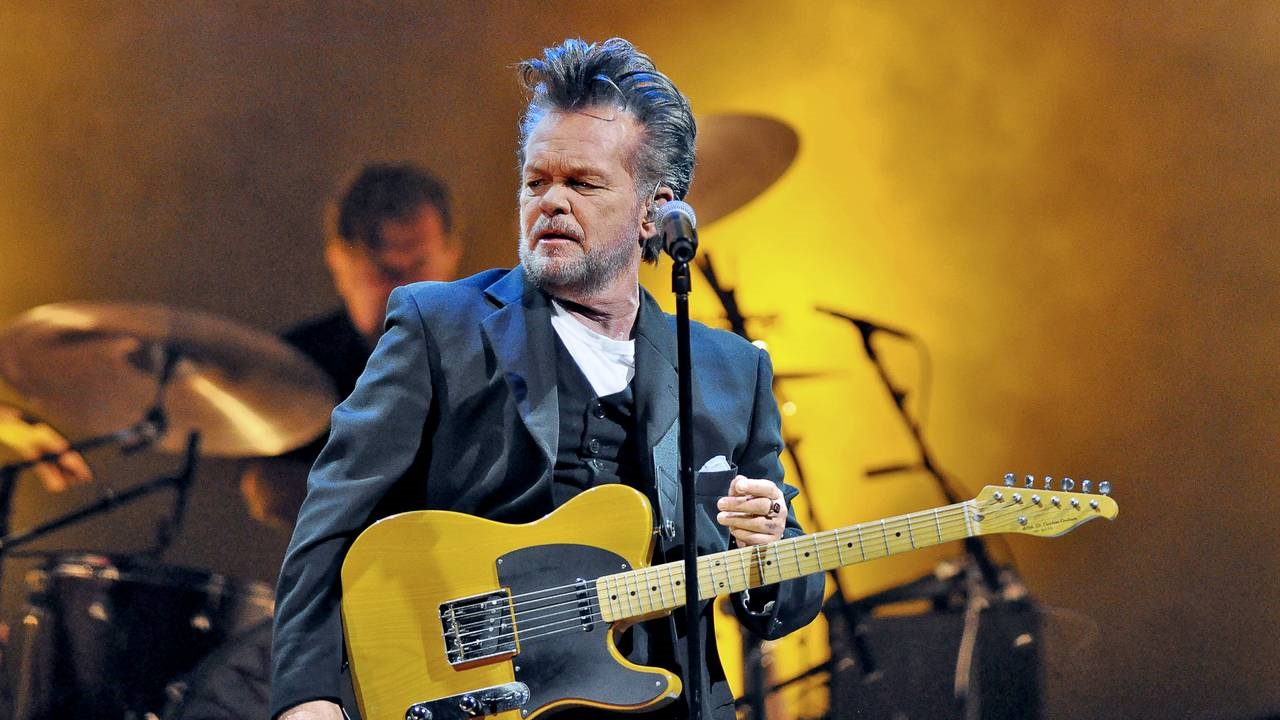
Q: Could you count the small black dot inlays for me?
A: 10